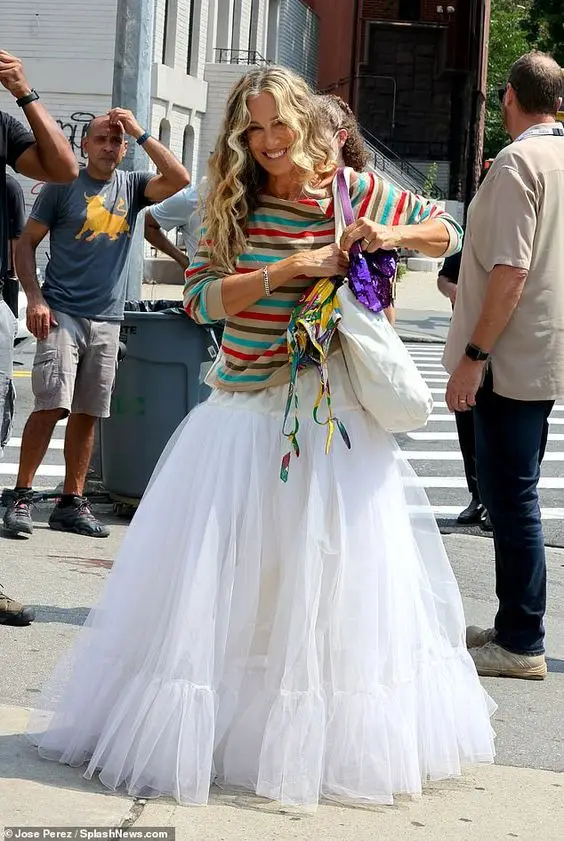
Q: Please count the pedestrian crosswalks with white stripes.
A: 1